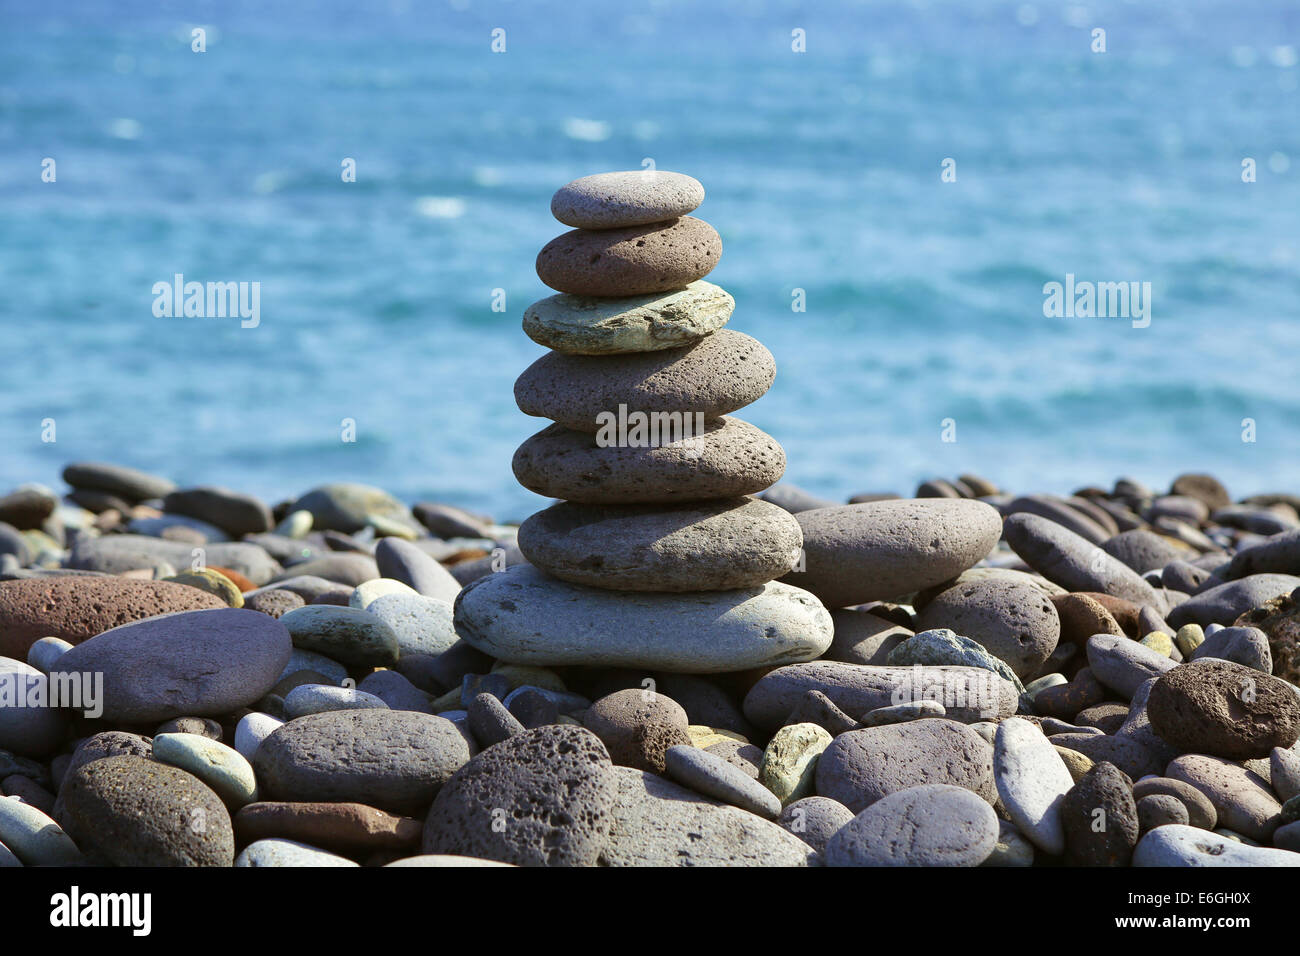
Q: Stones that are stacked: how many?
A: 7